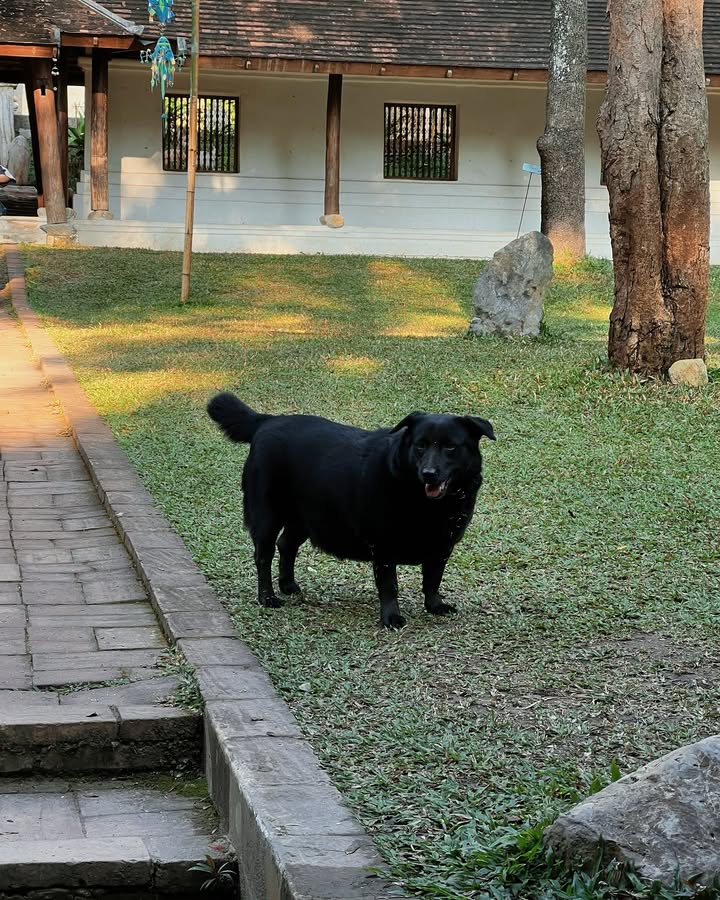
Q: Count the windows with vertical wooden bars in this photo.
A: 2